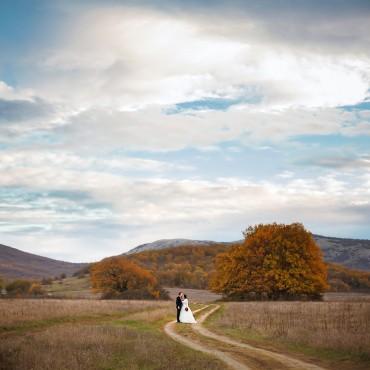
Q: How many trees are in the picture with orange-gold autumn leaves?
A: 2